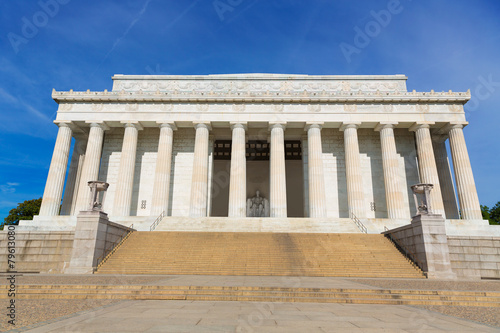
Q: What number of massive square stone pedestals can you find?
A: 2